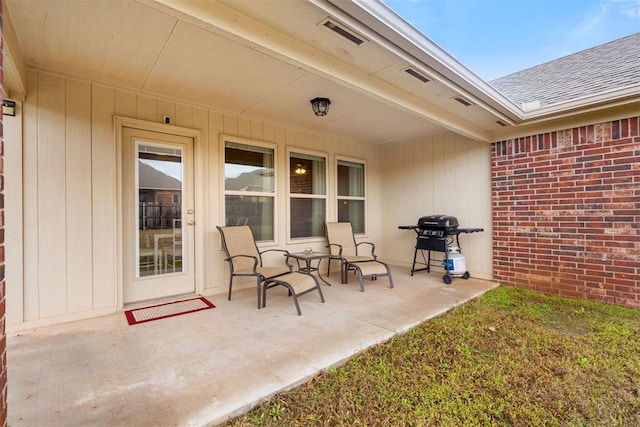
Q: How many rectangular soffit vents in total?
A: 4